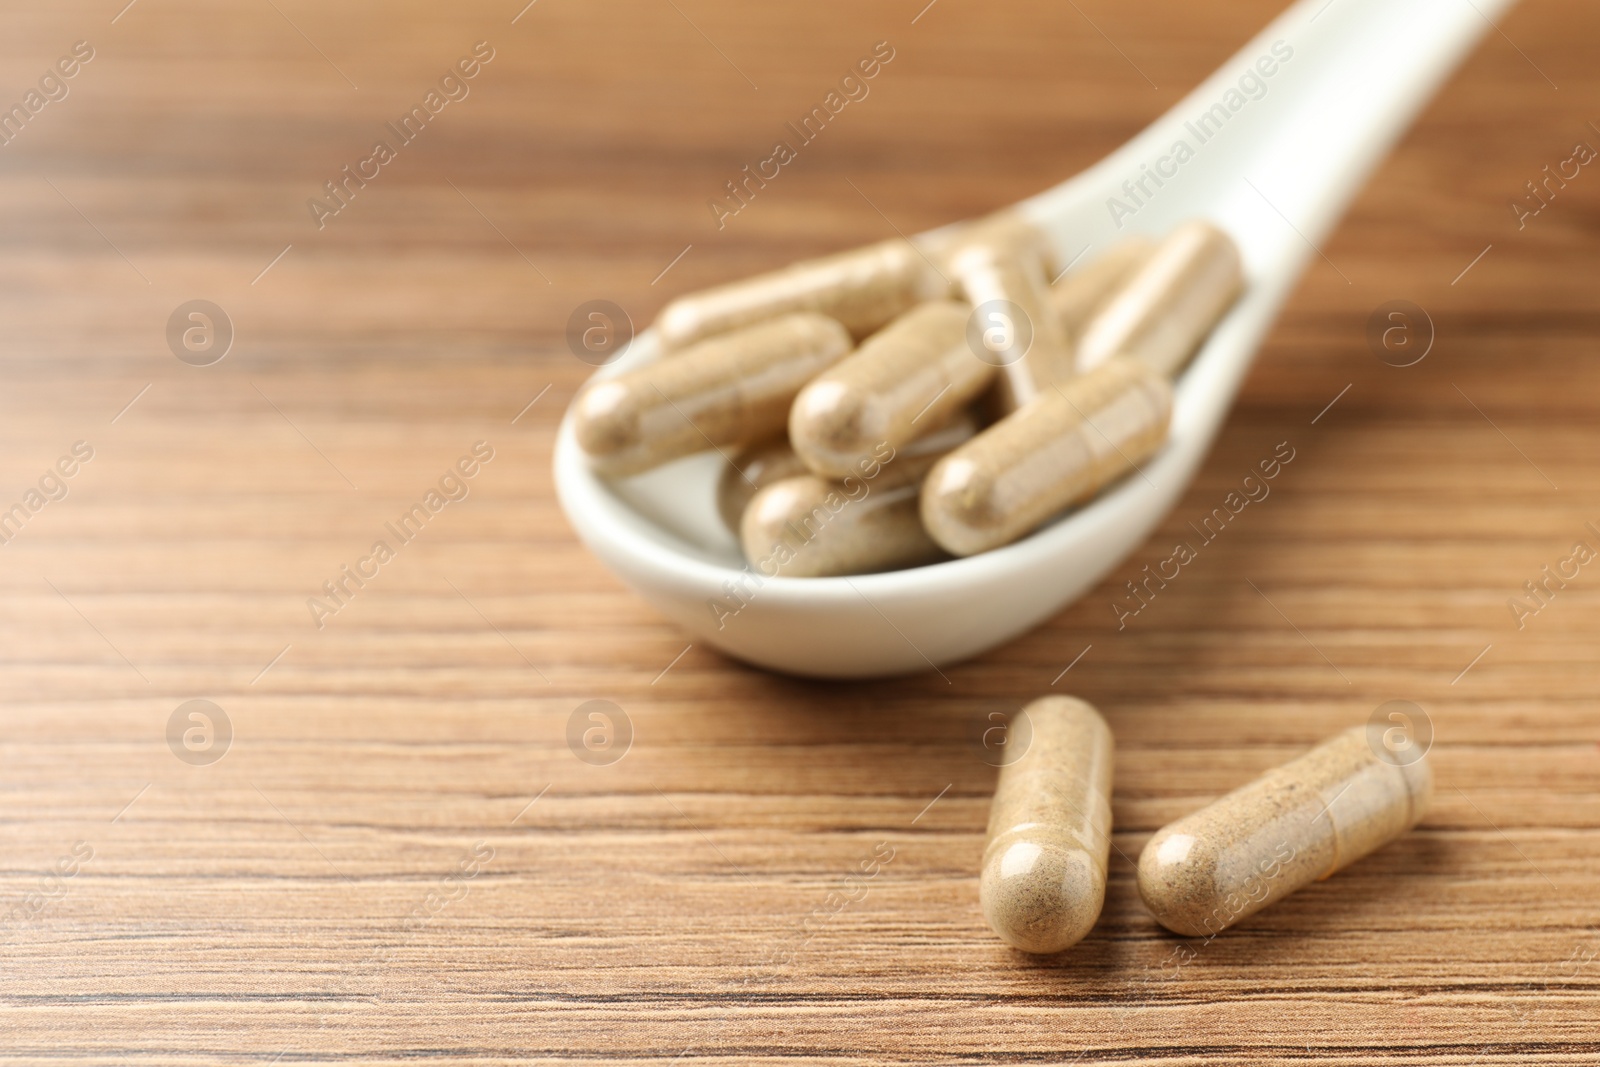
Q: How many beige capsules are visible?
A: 12